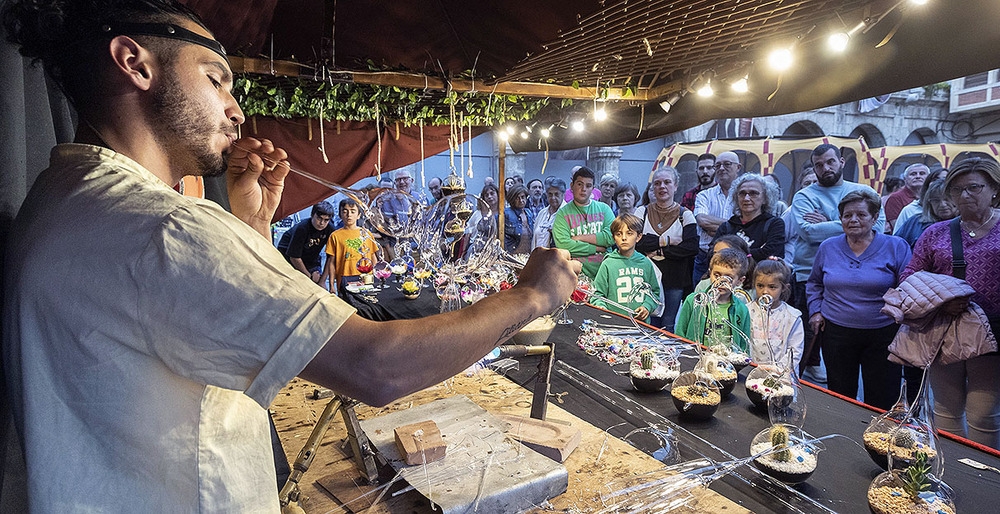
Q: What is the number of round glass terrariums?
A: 8